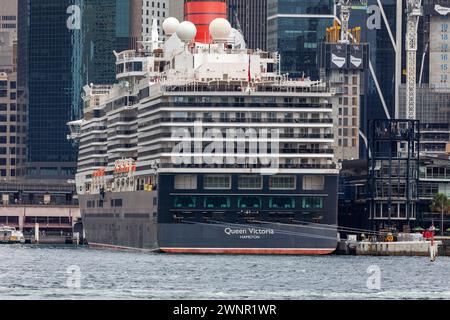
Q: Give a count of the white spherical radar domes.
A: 3